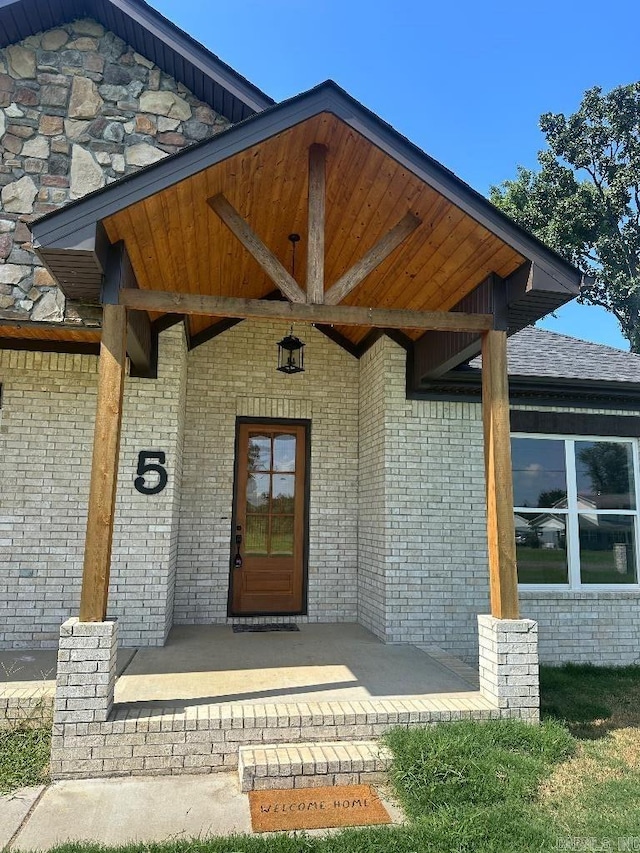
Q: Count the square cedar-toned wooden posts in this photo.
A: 2